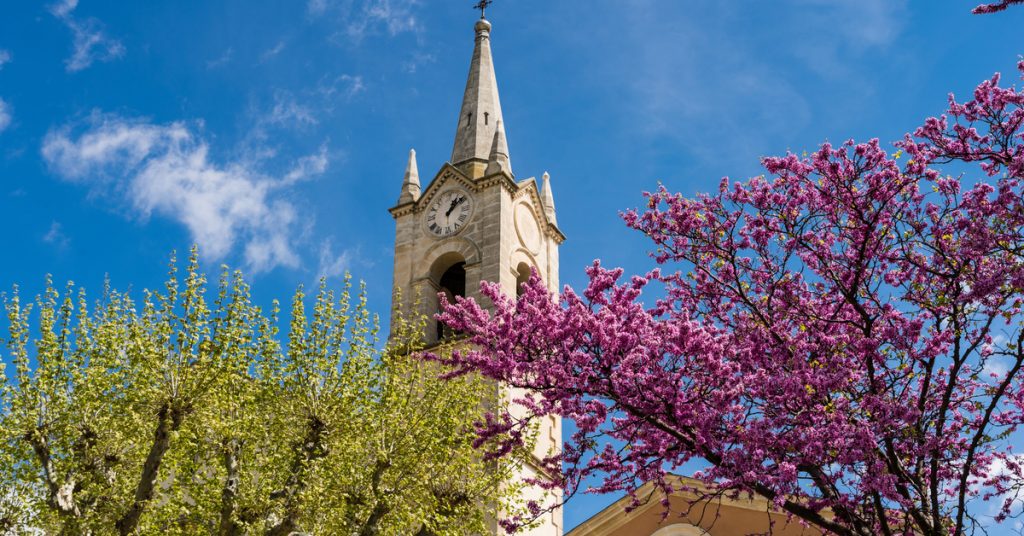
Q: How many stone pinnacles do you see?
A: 3